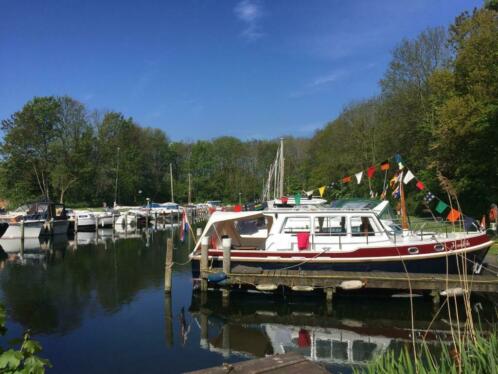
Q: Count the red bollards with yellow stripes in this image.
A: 0